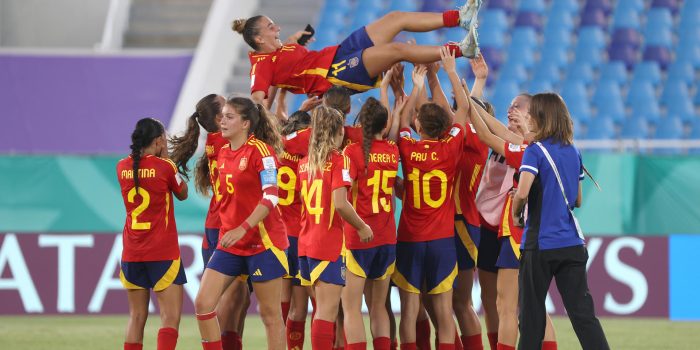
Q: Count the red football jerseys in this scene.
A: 11